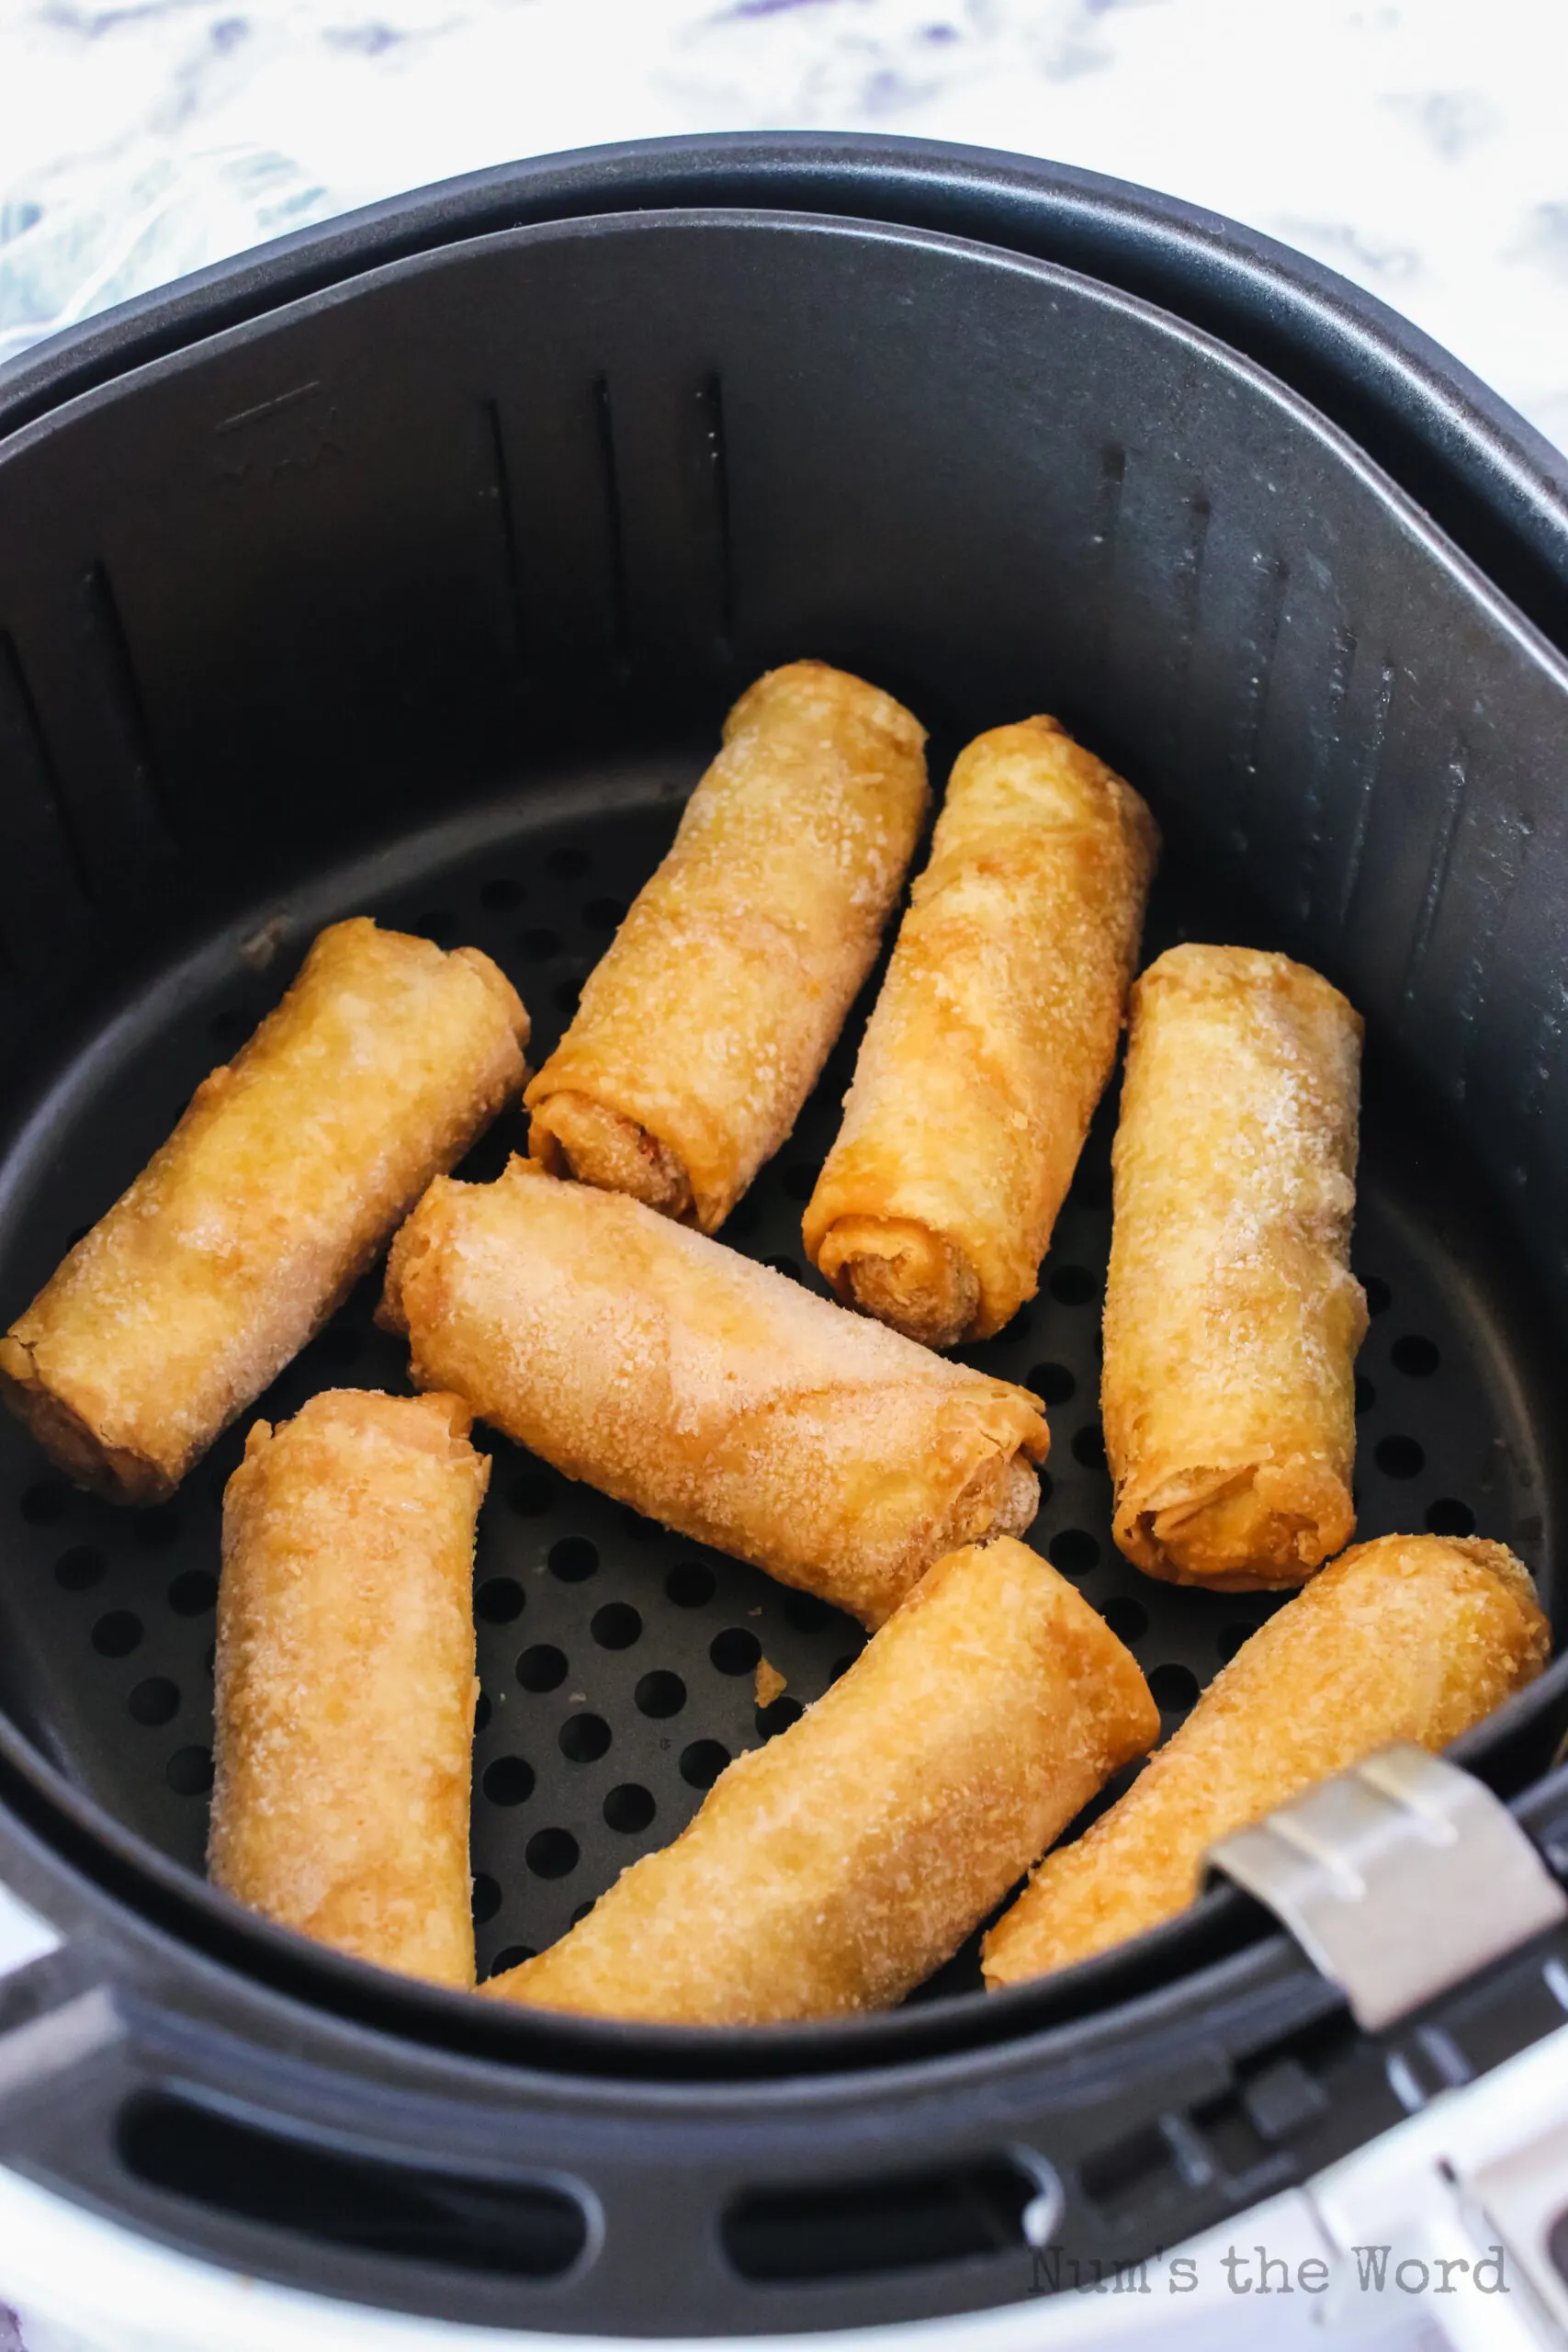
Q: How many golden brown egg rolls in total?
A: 8